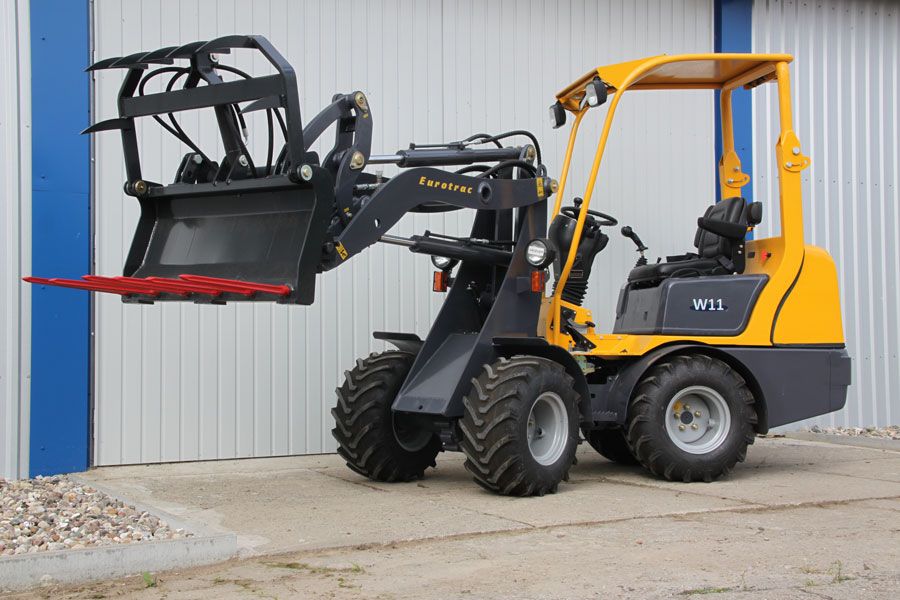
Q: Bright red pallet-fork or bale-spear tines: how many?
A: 6